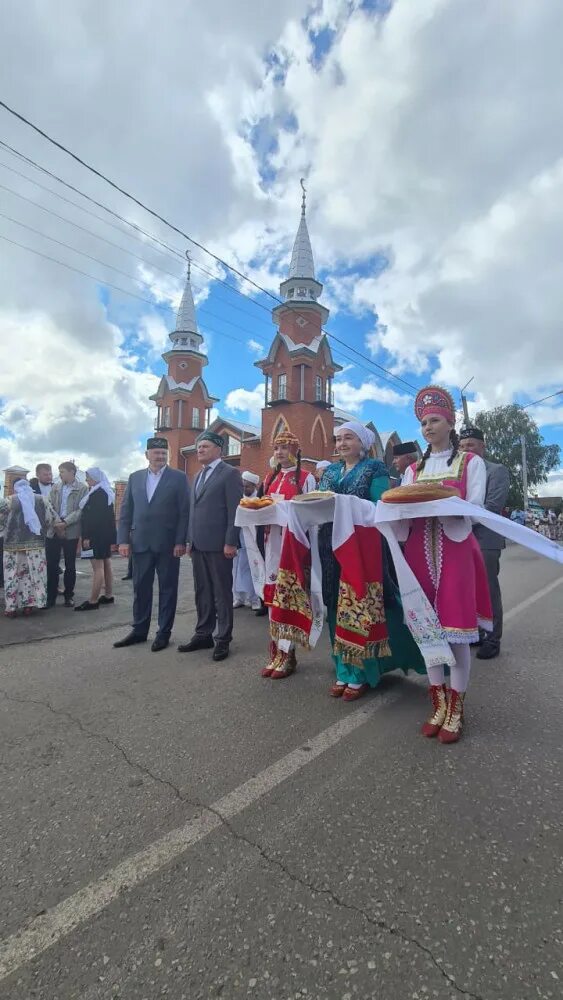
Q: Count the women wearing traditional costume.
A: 3